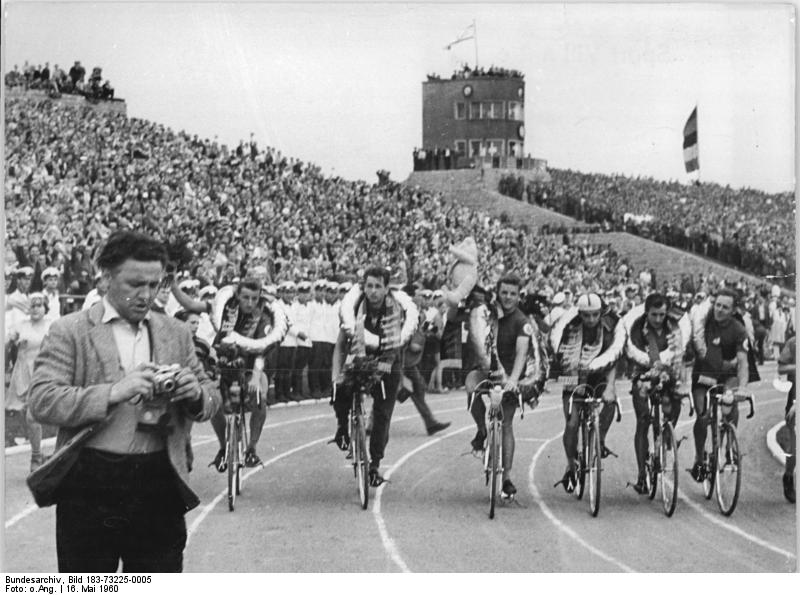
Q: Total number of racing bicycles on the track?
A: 6